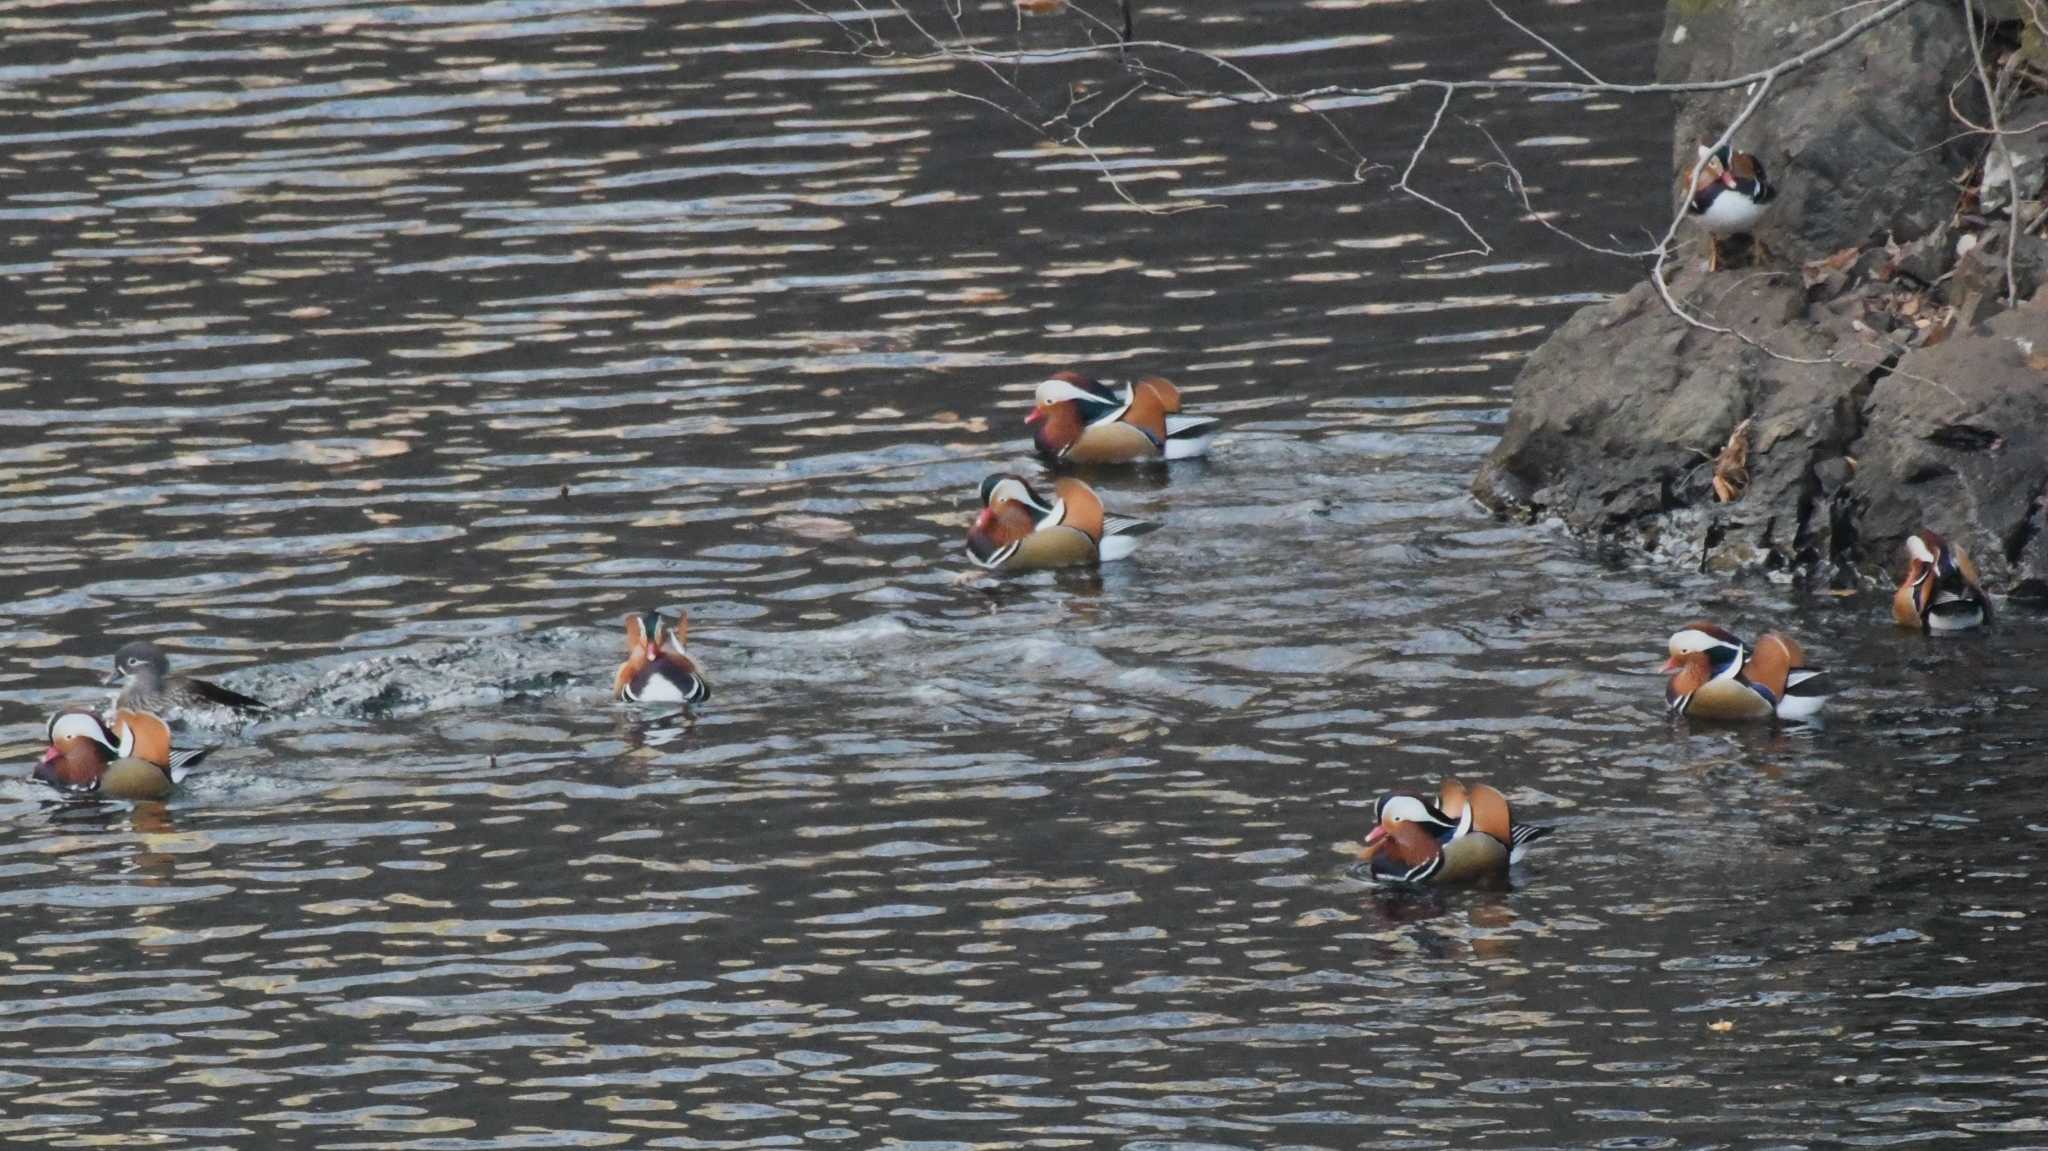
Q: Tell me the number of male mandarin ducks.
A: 8